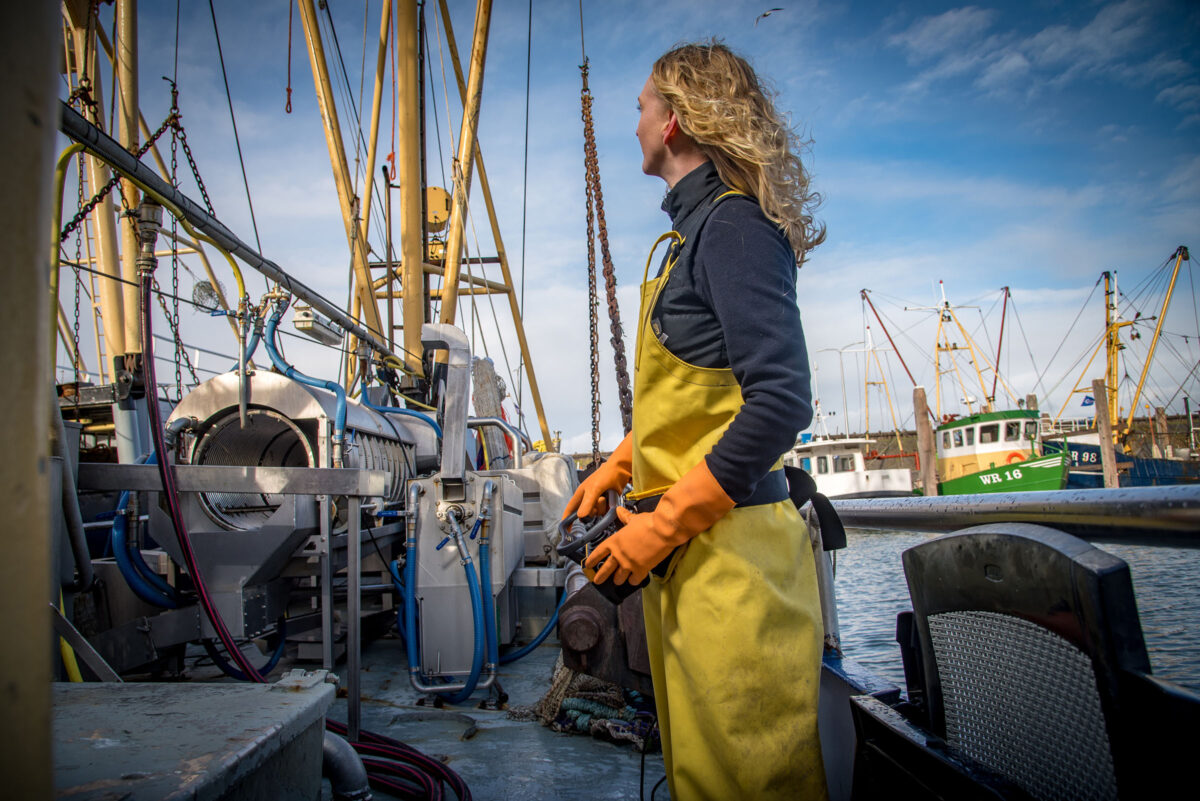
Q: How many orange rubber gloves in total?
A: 2